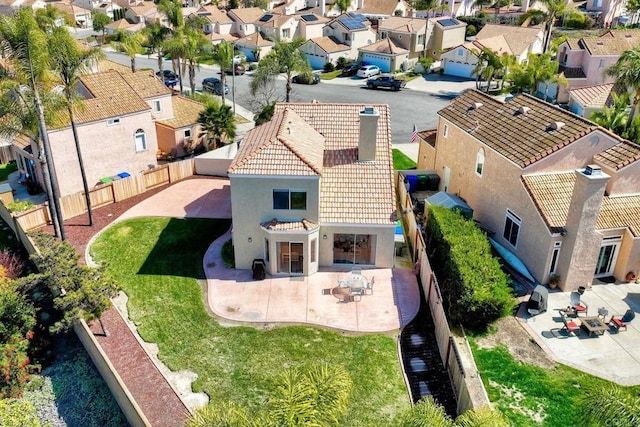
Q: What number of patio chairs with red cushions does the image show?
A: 3